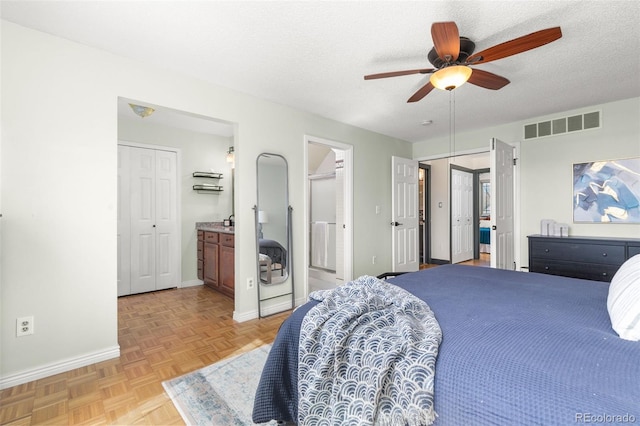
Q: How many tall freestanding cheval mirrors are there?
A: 1